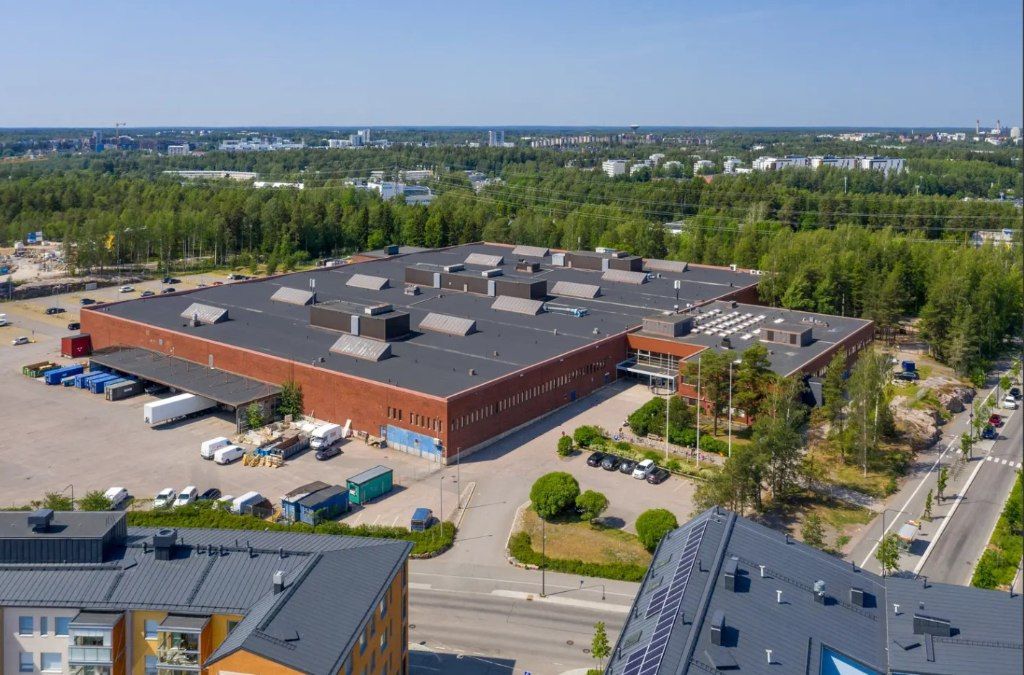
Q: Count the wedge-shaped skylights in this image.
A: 11